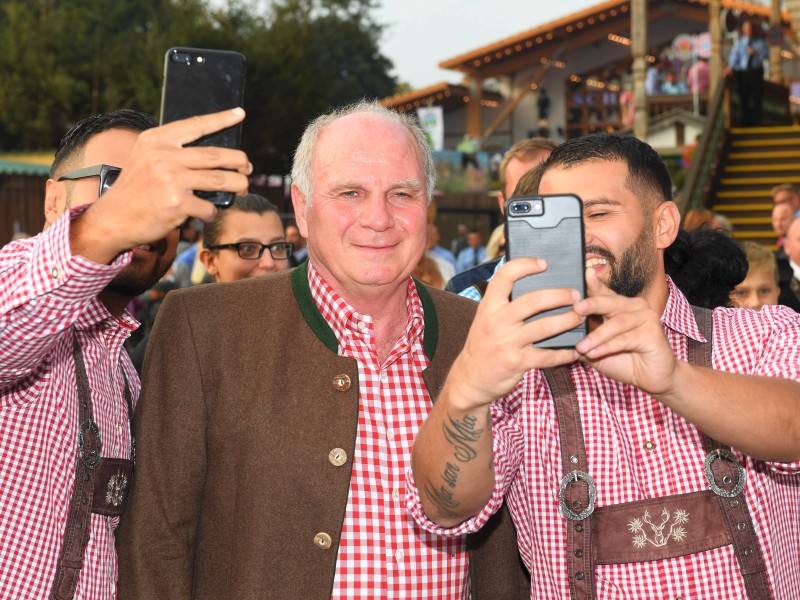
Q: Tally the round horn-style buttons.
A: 3